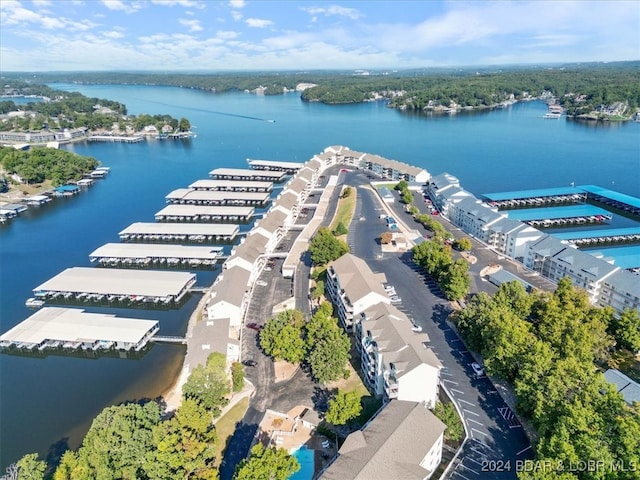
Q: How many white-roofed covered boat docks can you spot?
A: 9